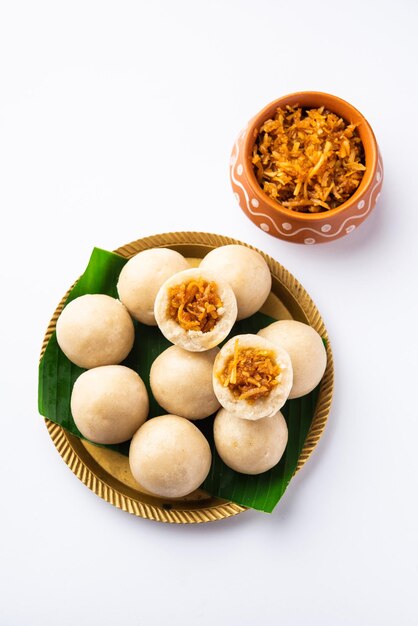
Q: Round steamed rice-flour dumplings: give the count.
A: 10